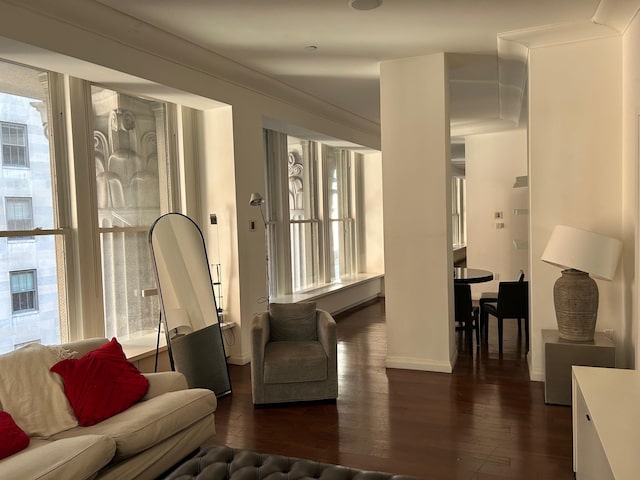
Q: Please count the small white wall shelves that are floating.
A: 3